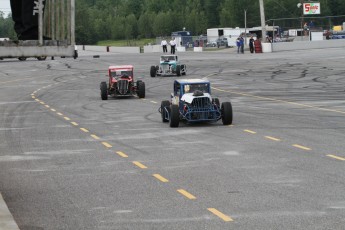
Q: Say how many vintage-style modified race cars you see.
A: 3